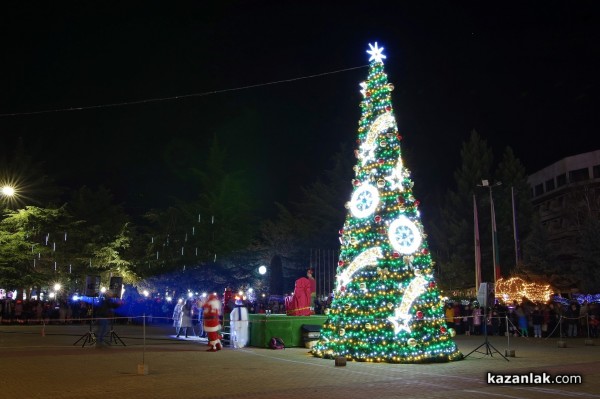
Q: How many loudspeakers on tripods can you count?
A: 3